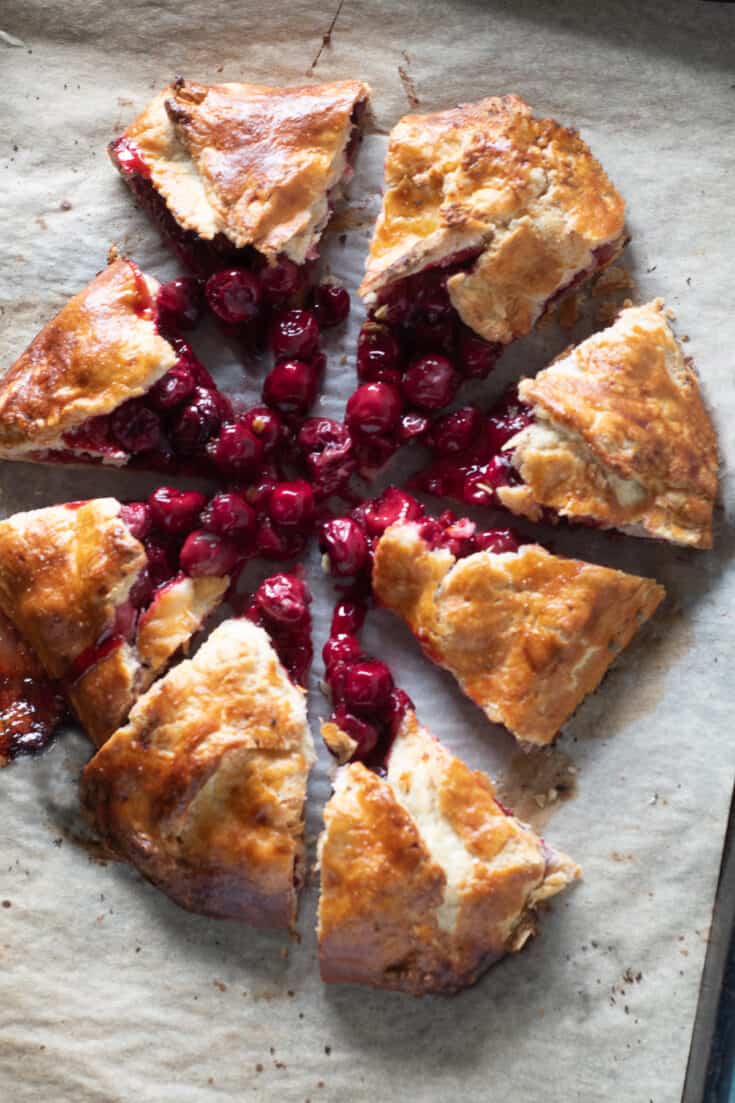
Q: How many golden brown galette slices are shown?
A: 8